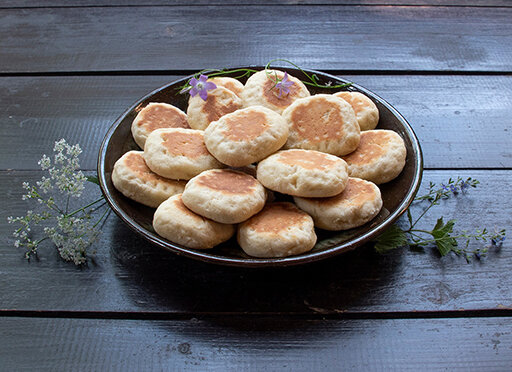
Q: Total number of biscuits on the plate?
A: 15